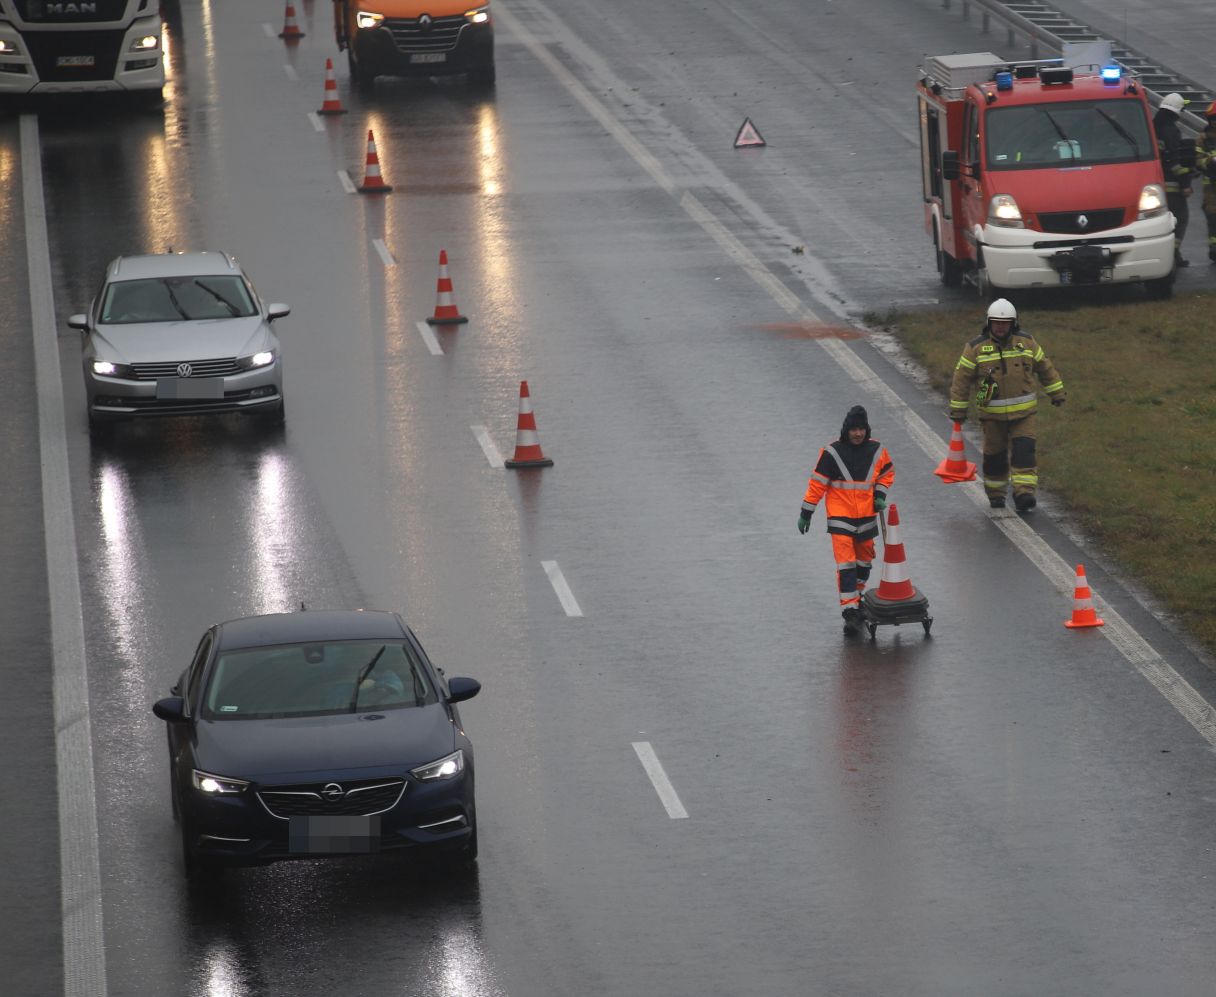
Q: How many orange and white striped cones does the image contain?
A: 8